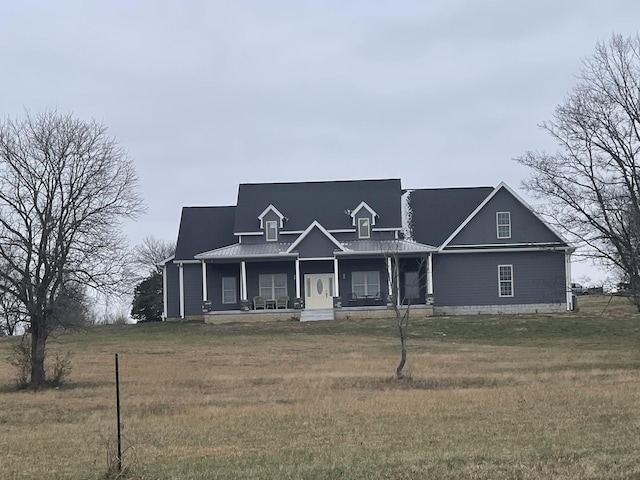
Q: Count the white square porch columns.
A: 6